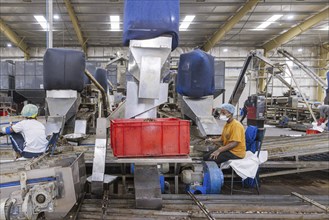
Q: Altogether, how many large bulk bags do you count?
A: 3